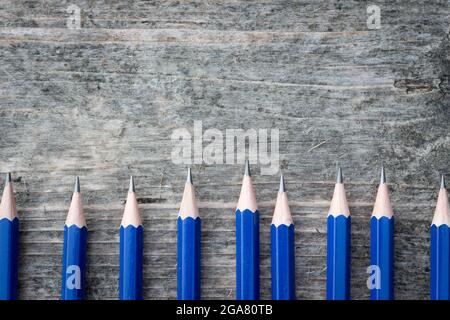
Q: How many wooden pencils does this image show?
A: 9